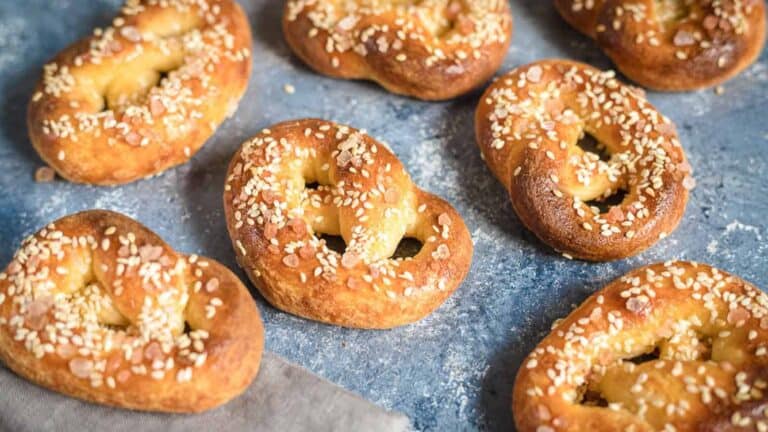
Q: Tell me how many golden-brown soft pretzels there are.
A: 7